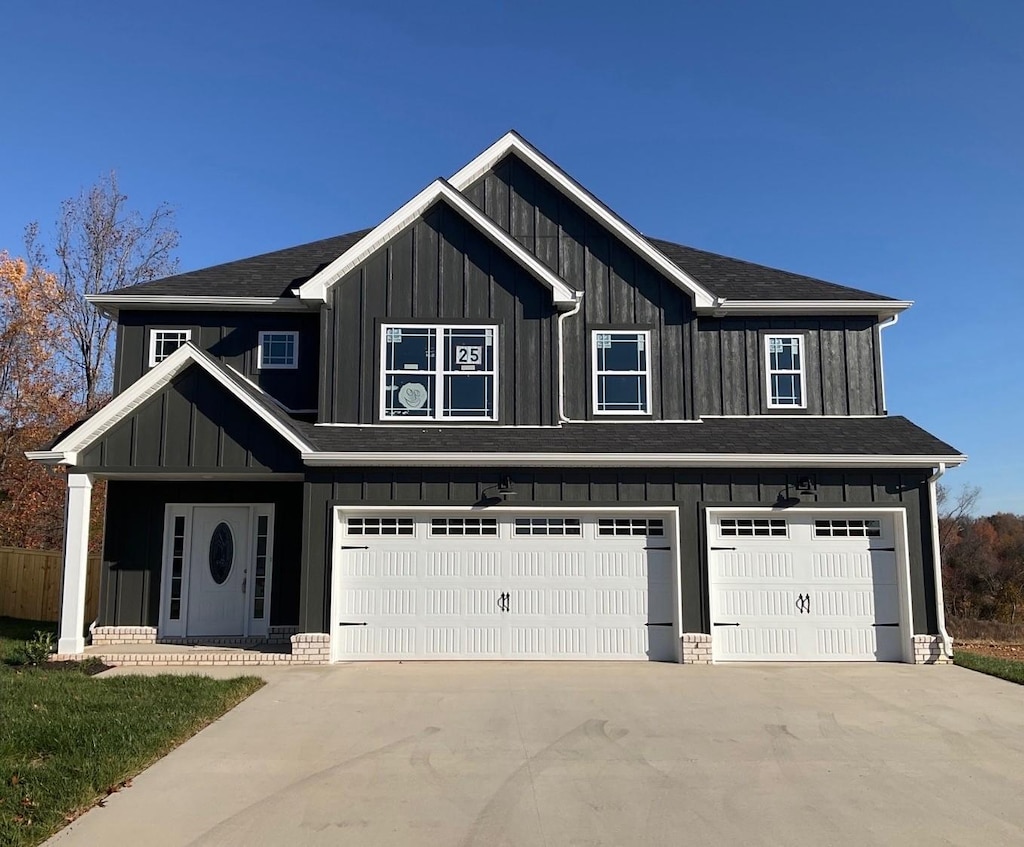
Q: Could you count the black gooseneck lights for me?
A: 2